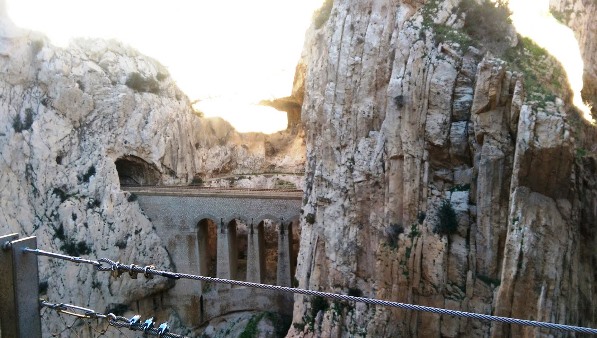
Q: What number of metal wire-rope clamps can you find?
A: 6